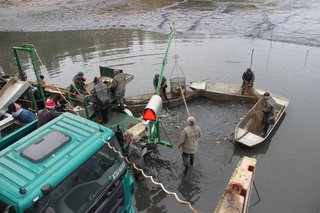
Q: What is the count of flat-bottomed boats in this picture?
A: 3